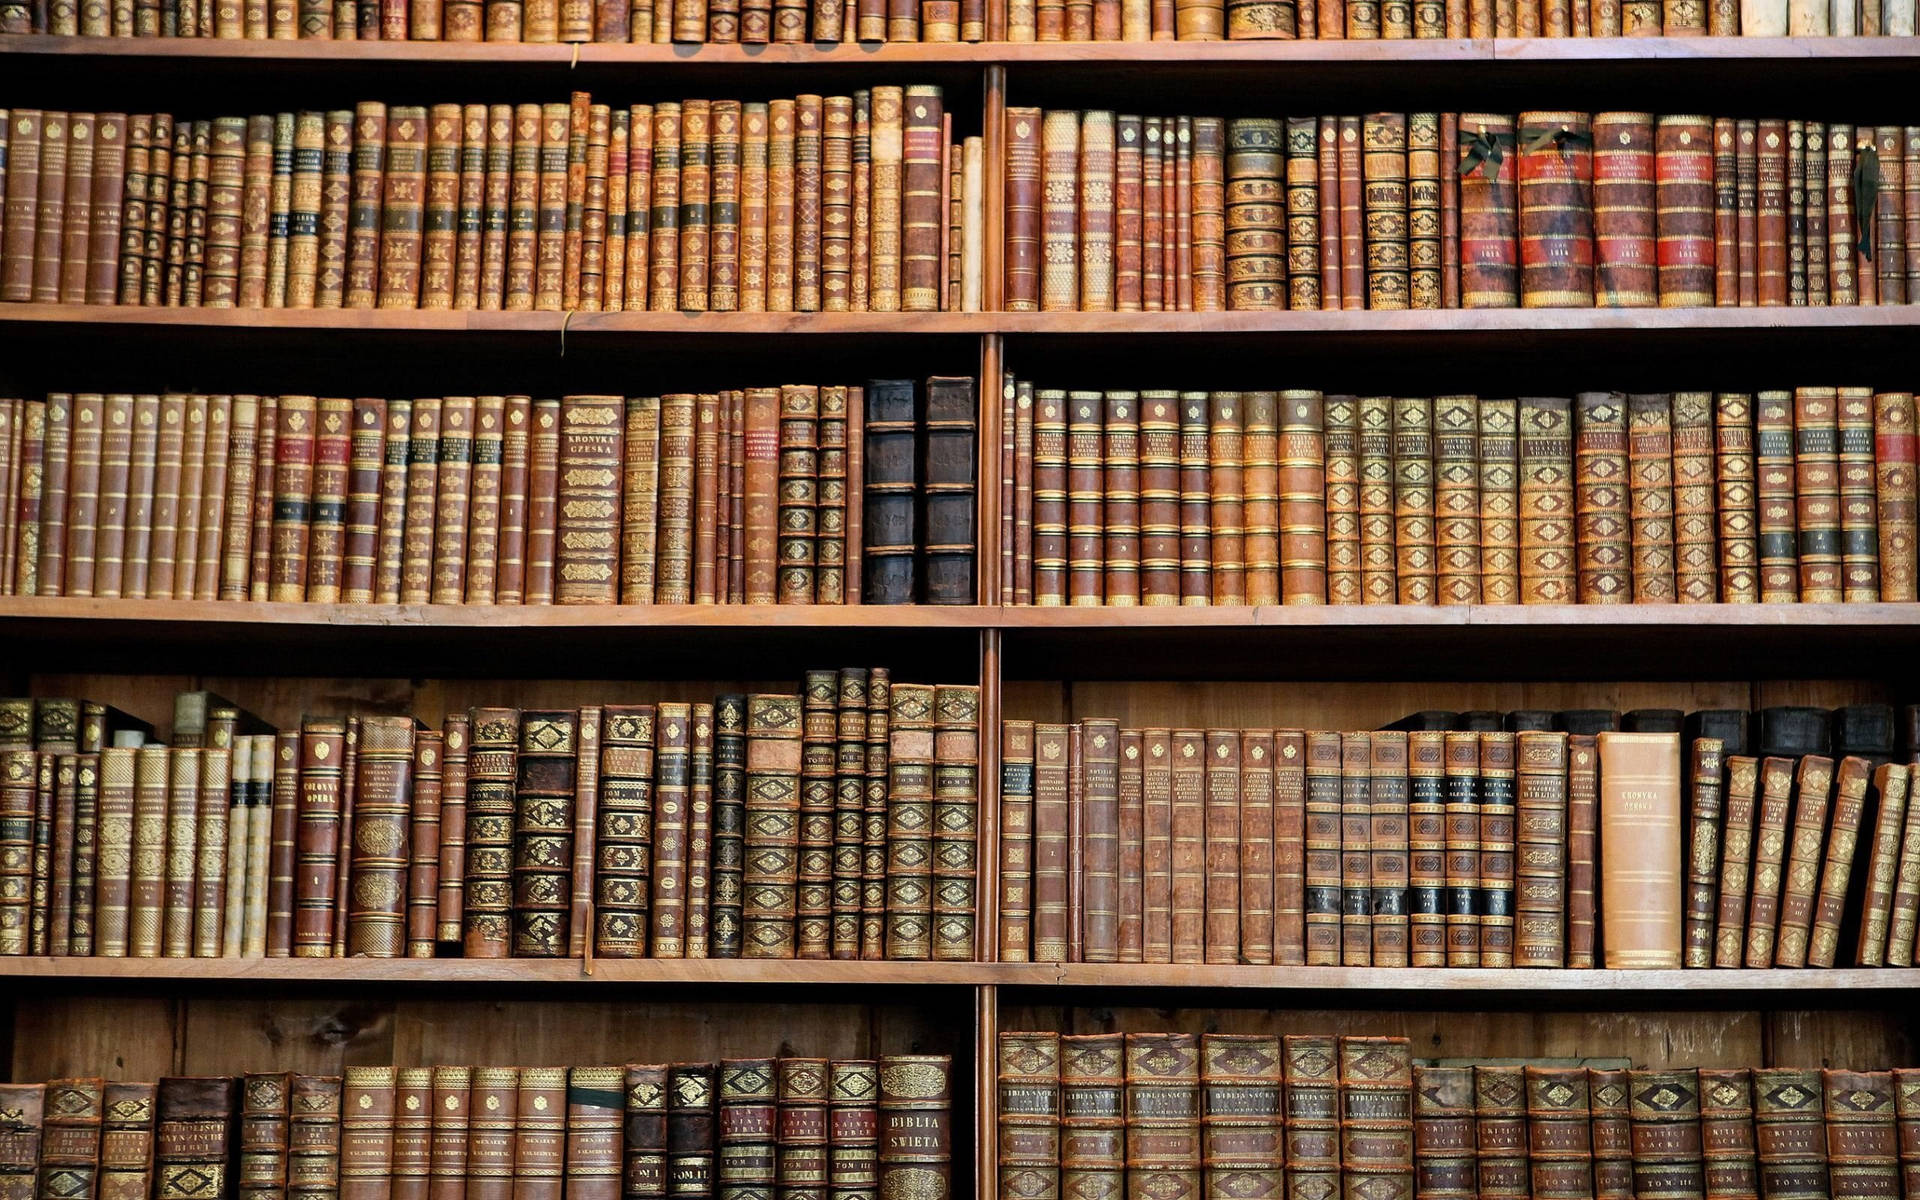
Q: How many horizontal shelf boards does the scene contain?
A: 4